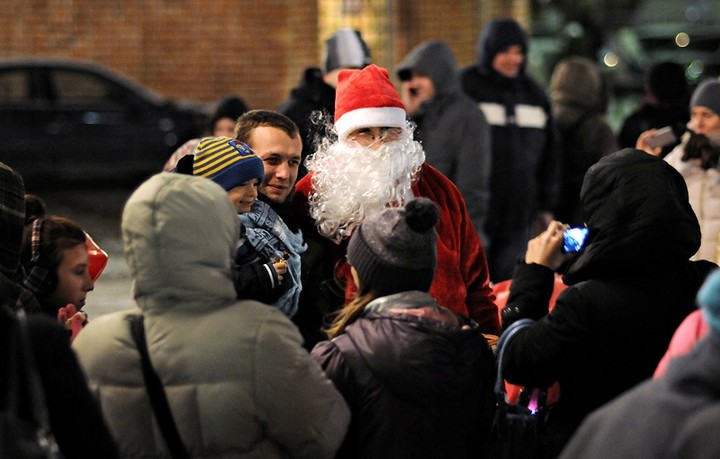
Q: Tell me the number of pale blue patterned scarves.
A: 1